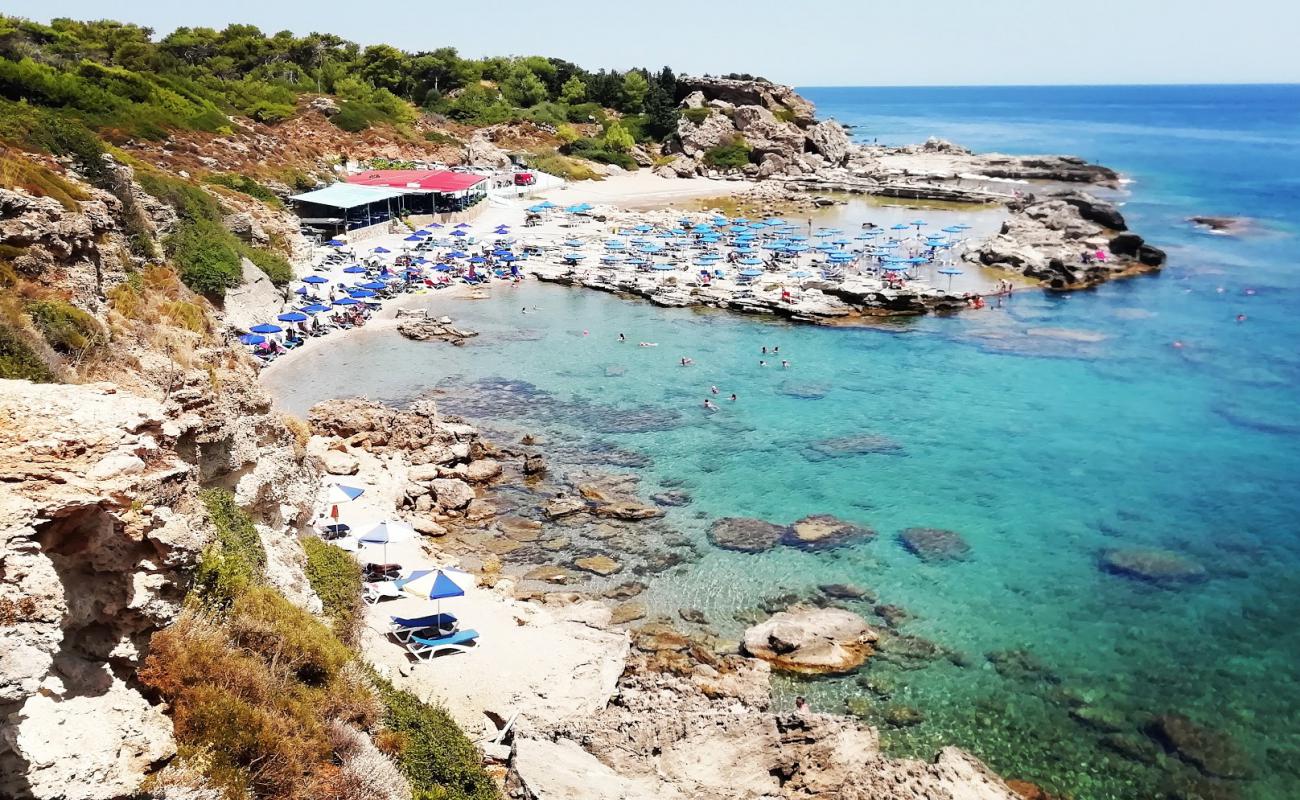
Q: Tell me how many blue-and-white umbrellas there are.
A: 3